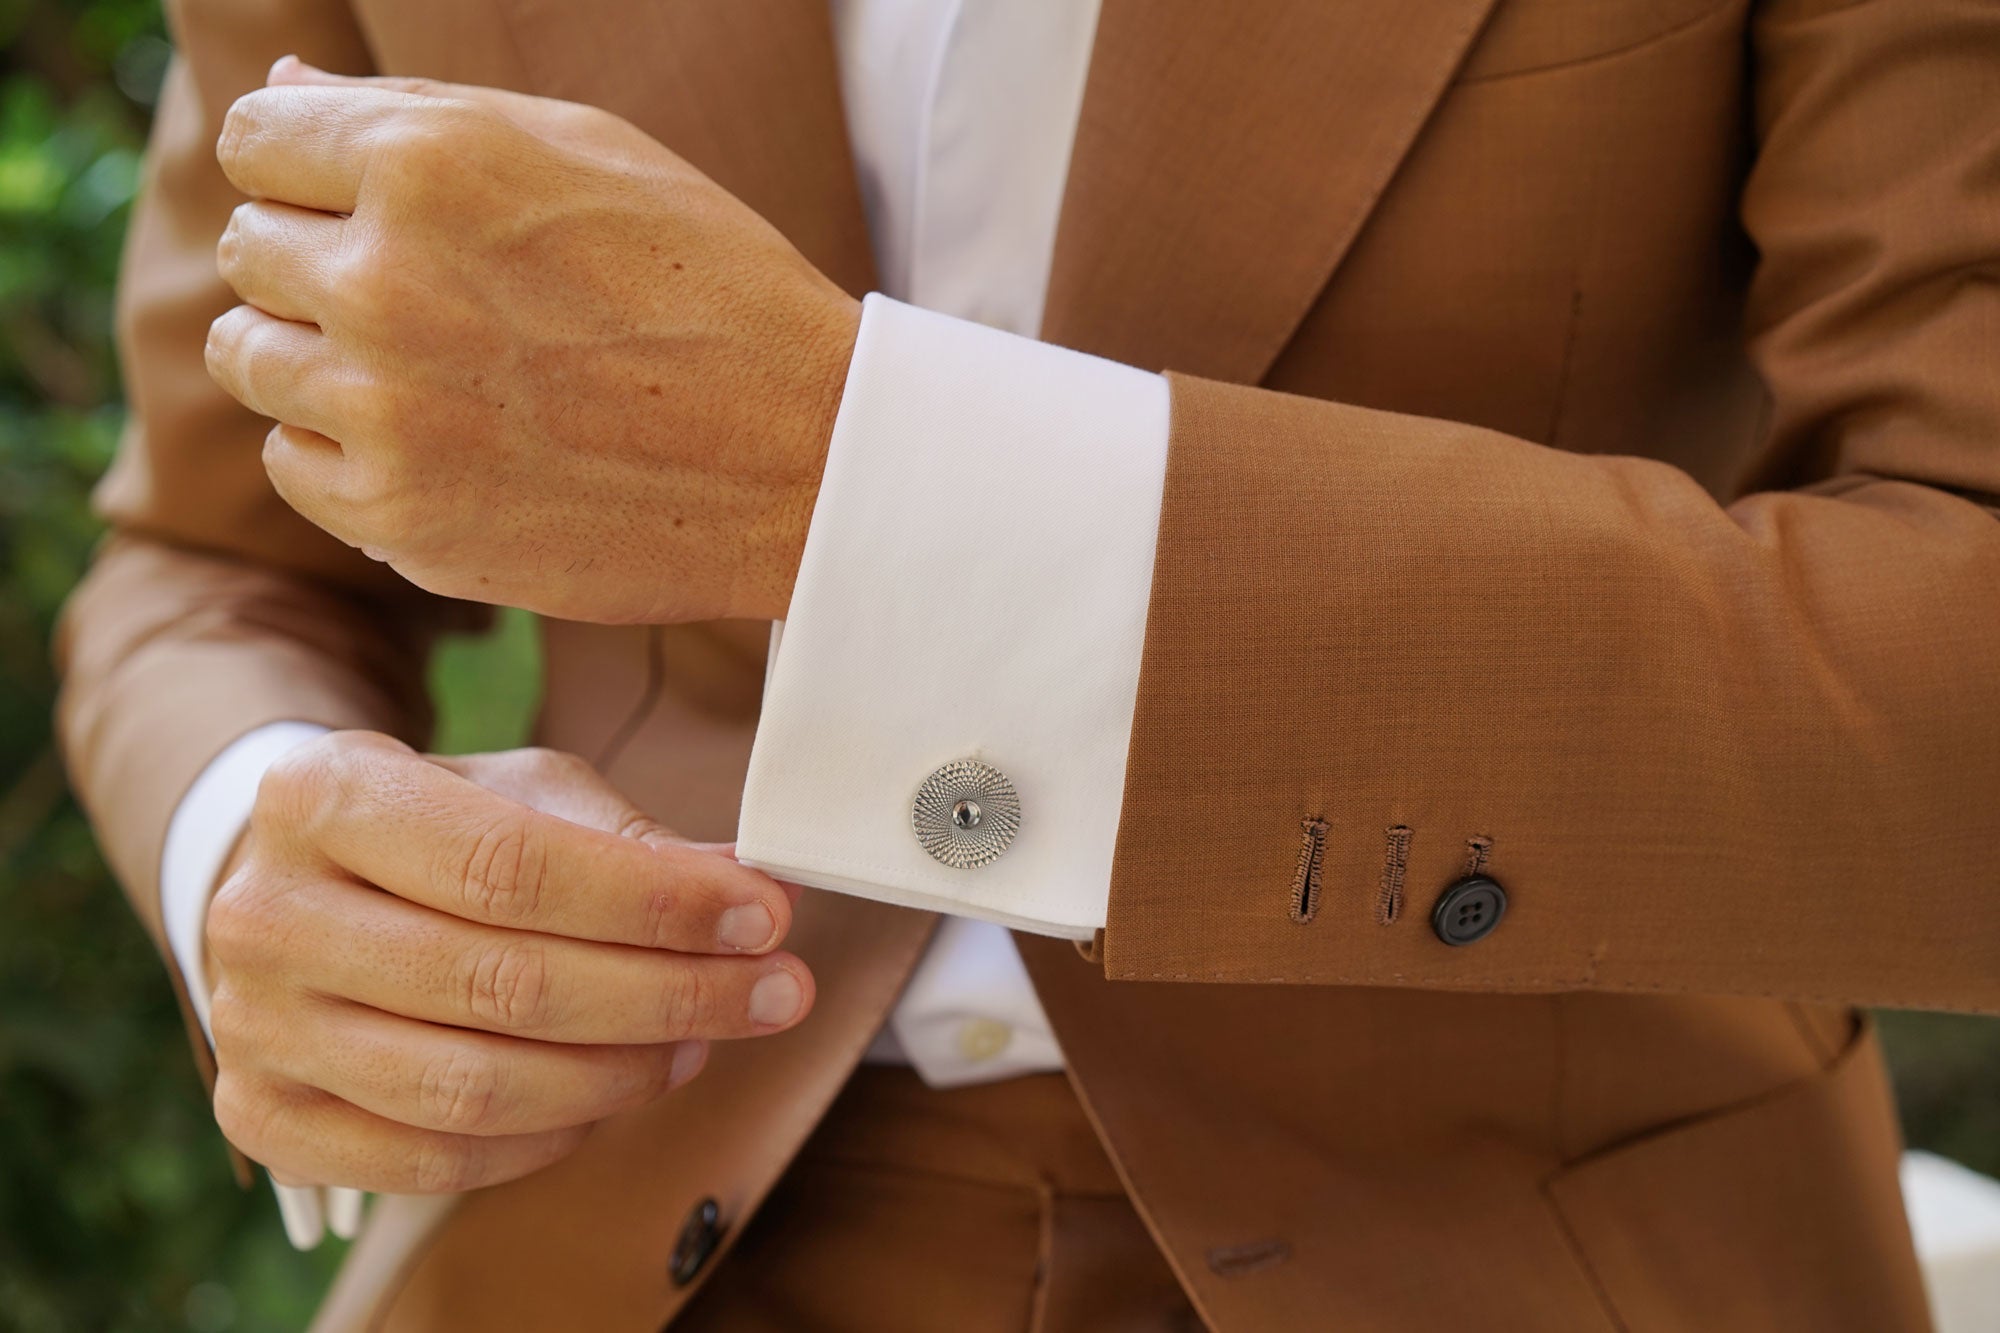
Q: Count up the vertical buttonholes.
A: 3